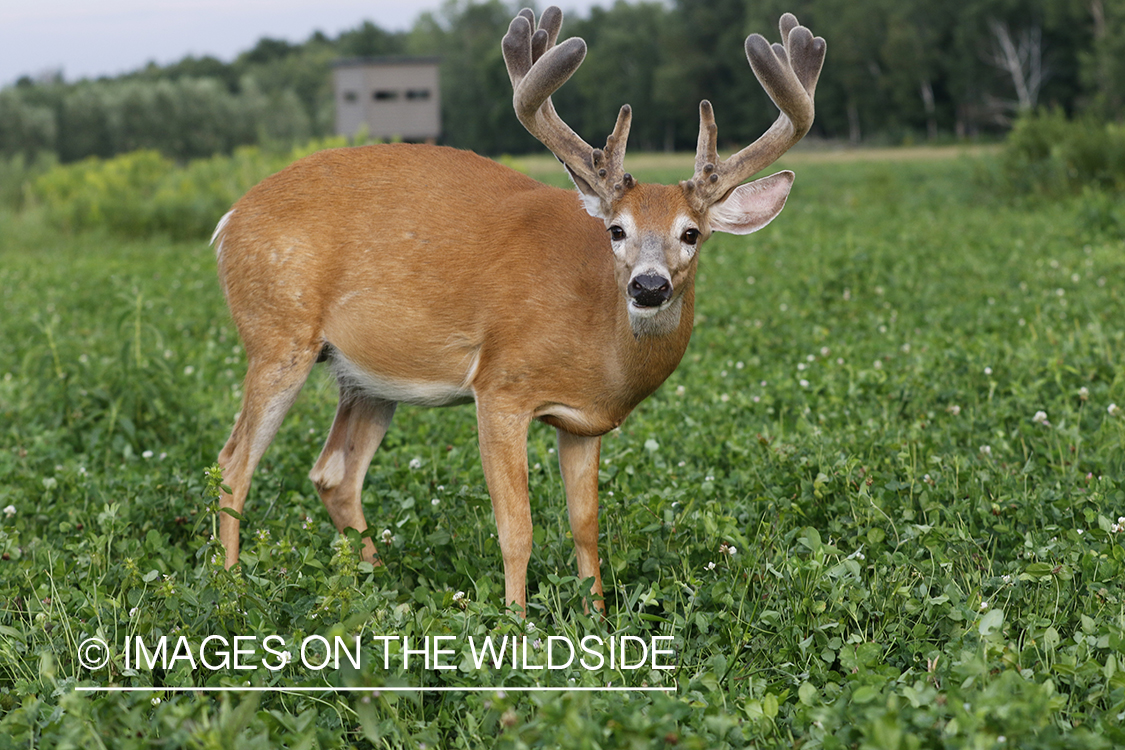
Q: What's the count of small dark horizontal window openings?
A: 3